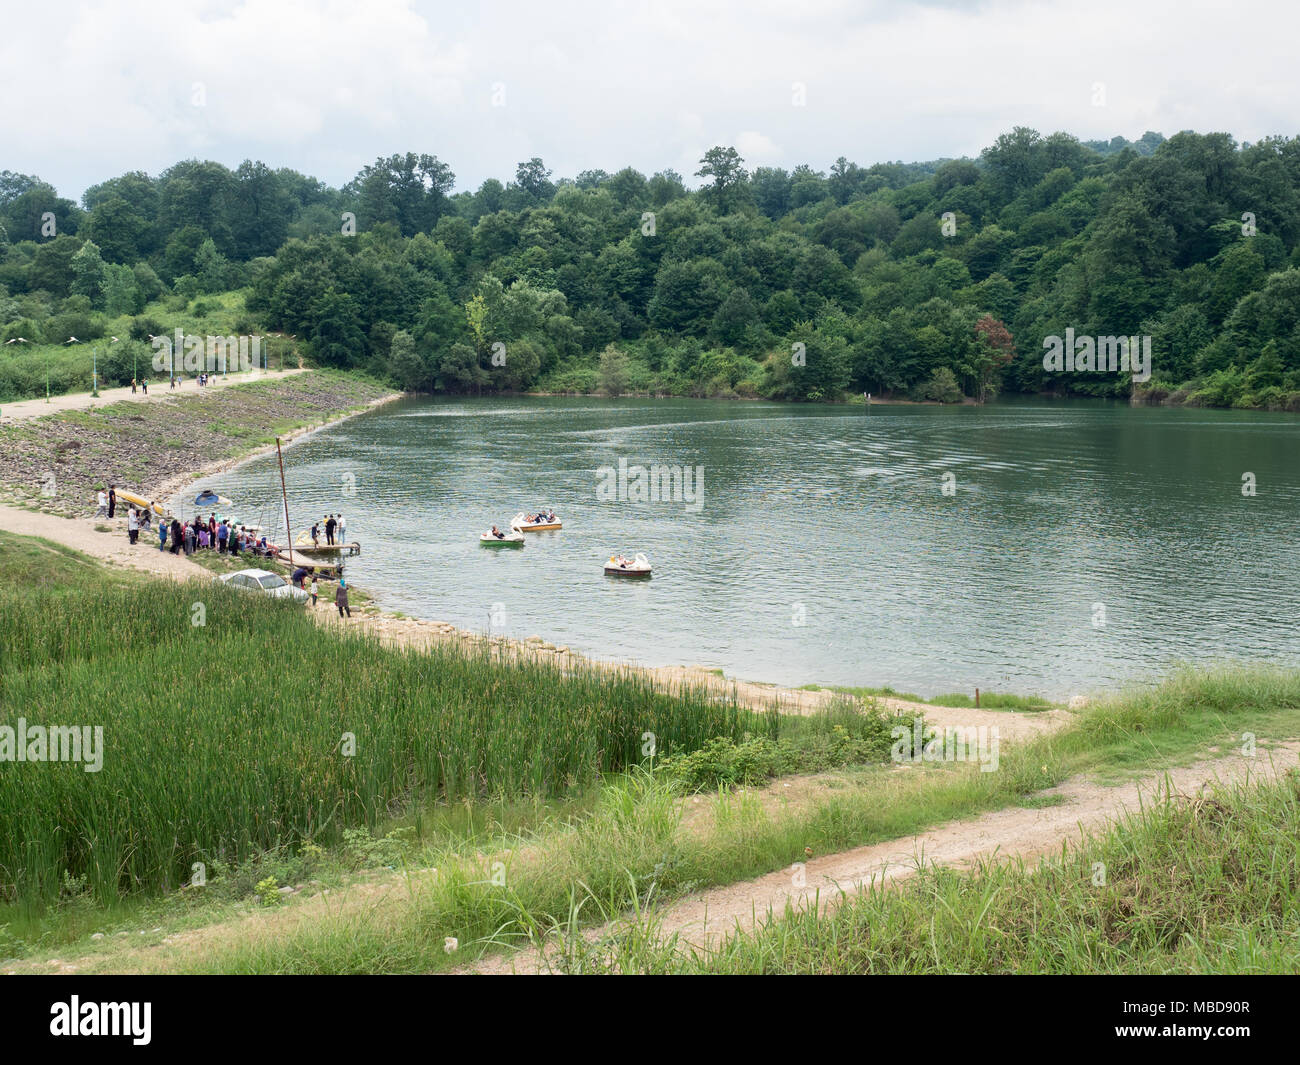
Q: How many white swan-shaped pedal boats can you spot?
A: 3